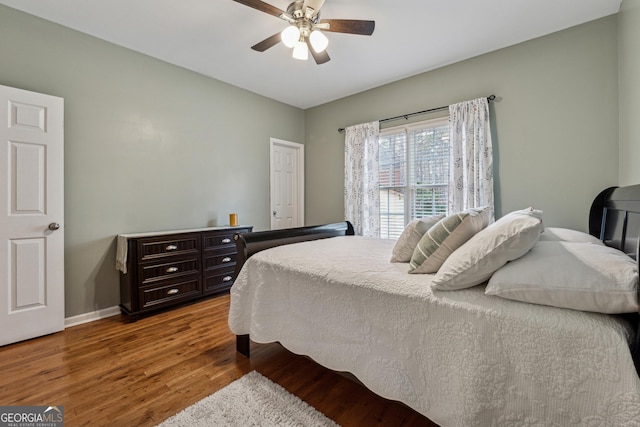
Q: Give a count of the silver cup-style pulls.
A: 6